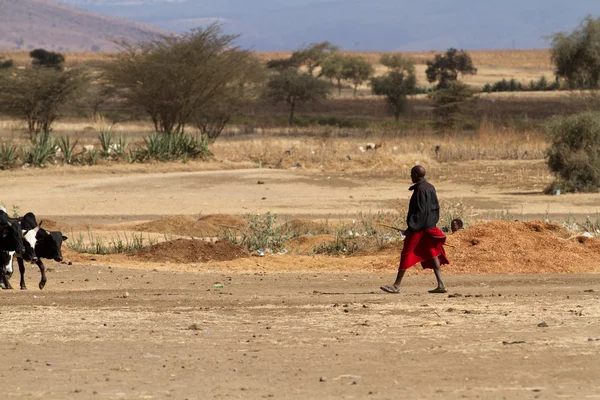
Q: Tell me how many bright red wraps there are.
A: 1